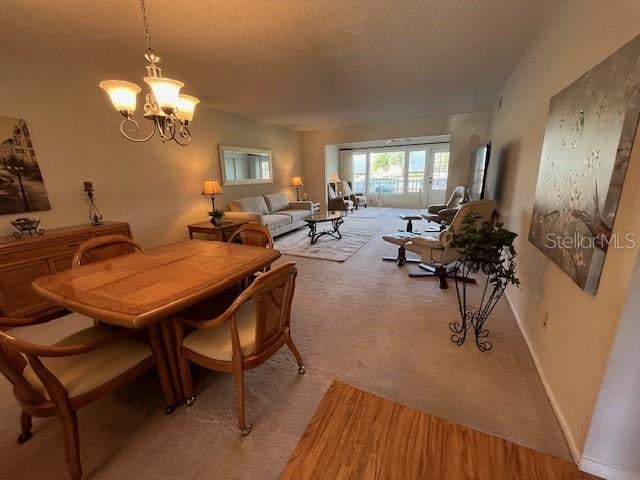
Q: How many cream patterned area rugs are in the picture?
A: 1